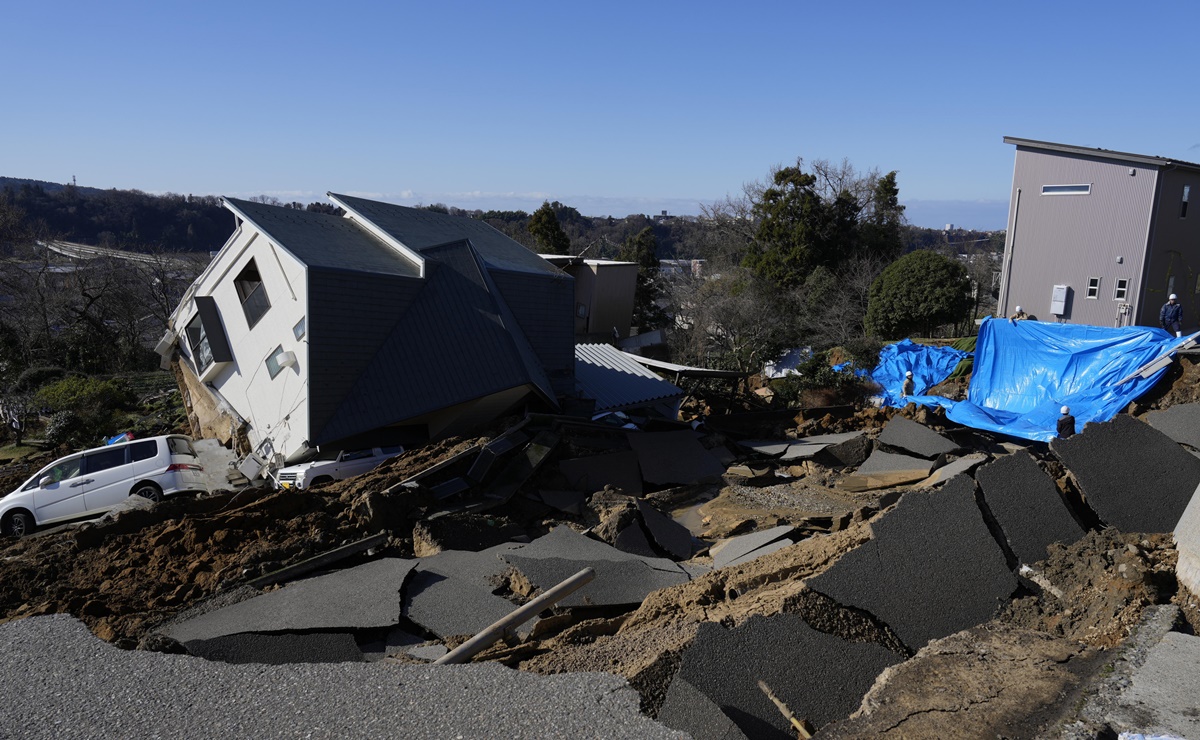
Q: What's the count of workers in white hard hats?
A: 4